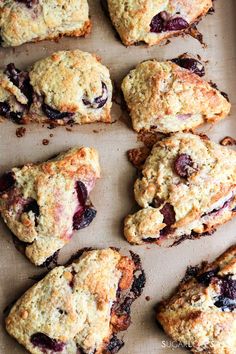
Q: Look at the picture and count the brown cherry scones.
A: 8